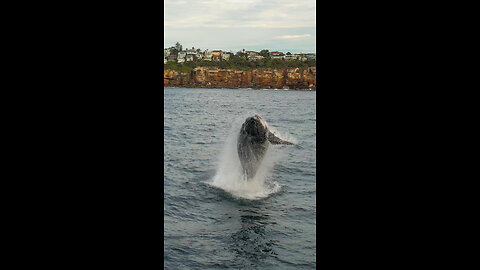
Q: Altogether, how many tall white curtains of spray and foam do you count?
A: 1